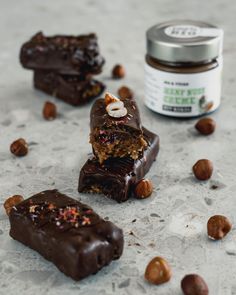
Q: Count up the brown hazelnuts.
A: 11